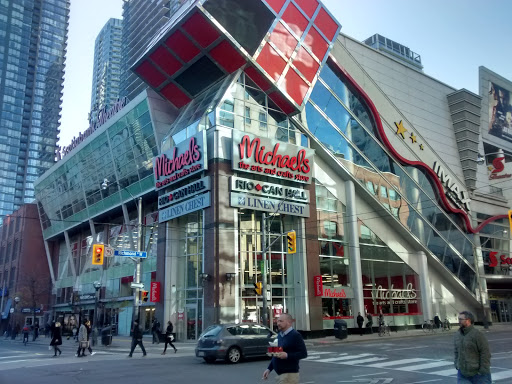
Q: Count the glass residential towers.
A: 3